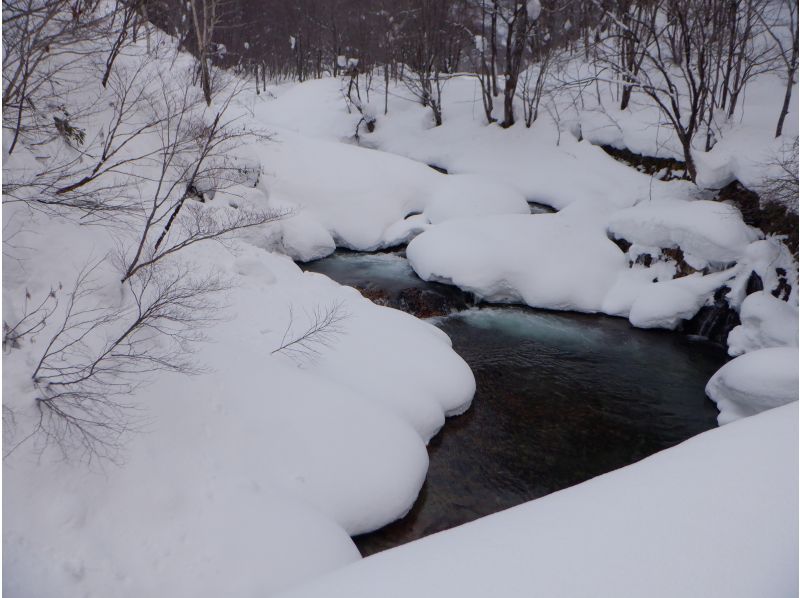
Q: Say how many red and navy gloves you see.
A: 0